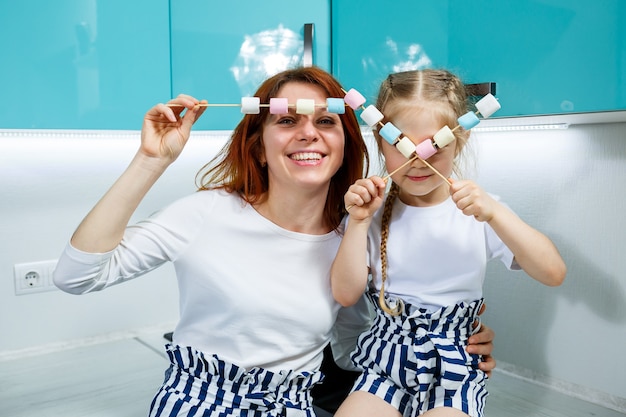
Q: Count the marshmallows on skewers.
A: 12